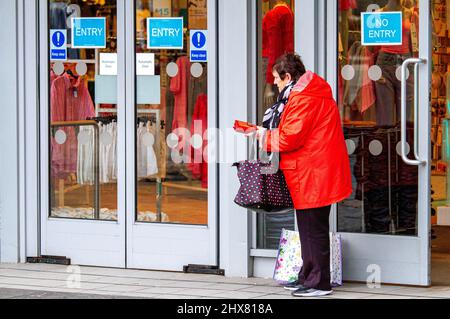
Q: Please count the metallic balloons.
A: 0